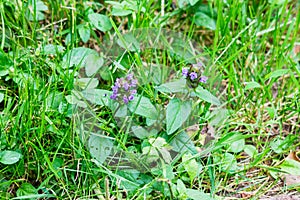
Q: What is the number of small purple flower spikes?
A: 2